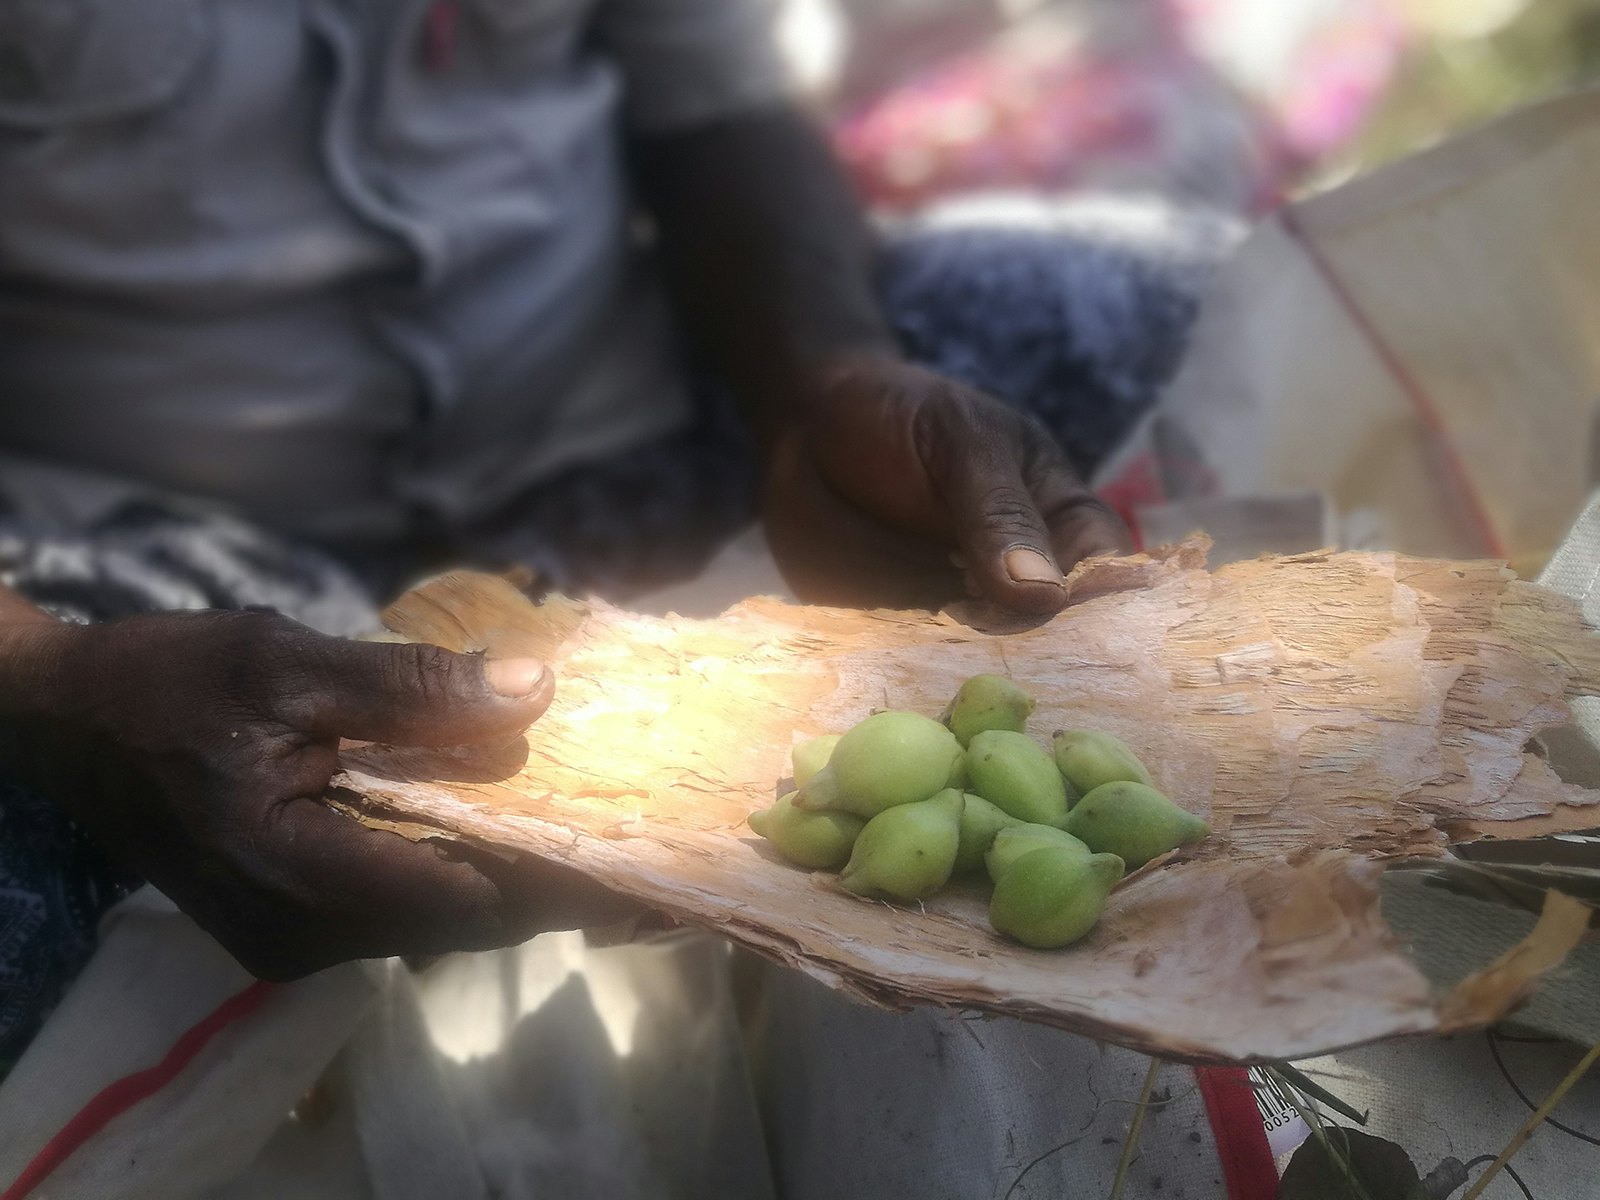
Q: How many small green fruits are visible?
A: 11